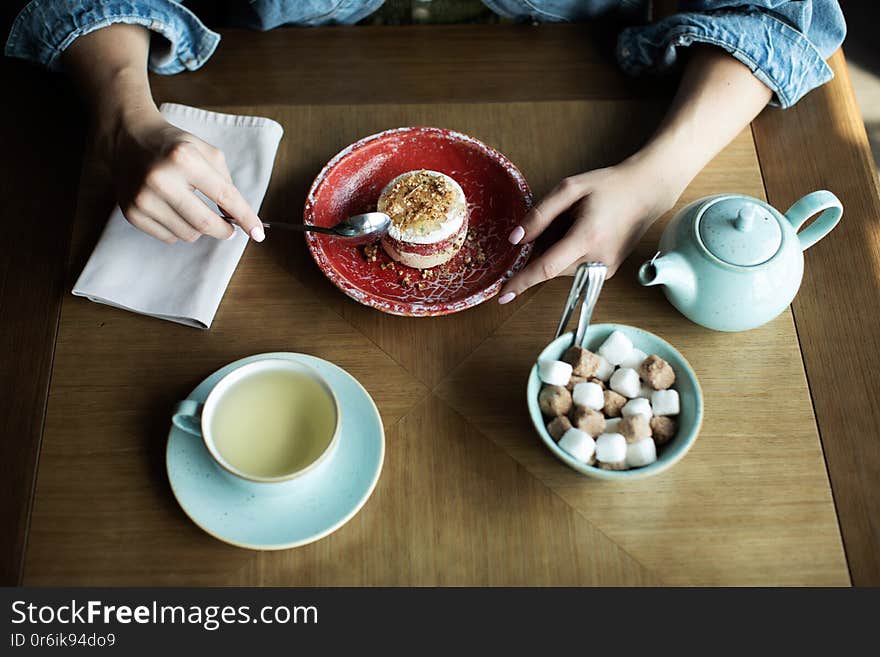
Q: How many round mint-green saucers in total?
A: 1